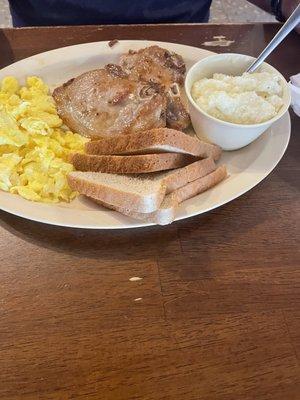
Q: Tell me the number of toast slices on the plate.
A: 4